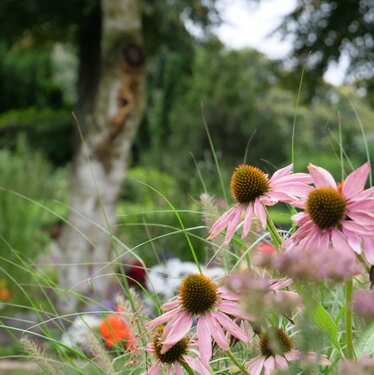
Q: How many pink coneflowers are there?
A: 5